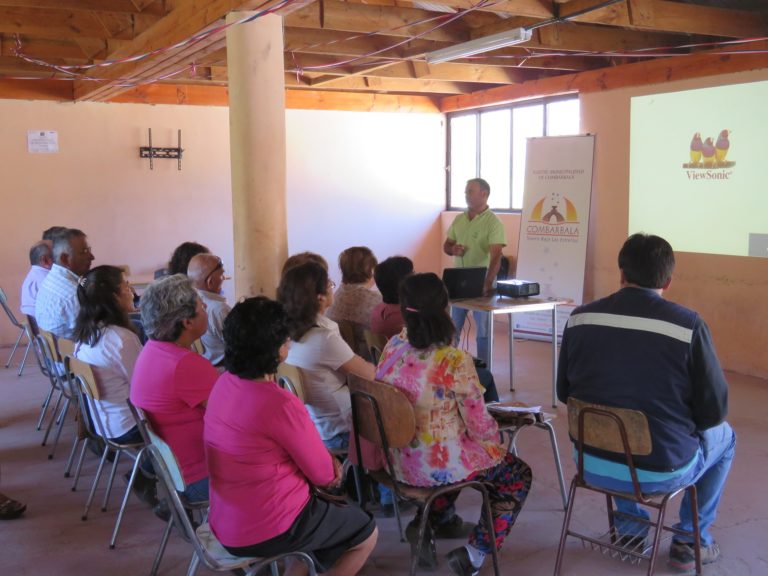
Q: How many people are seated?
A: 14